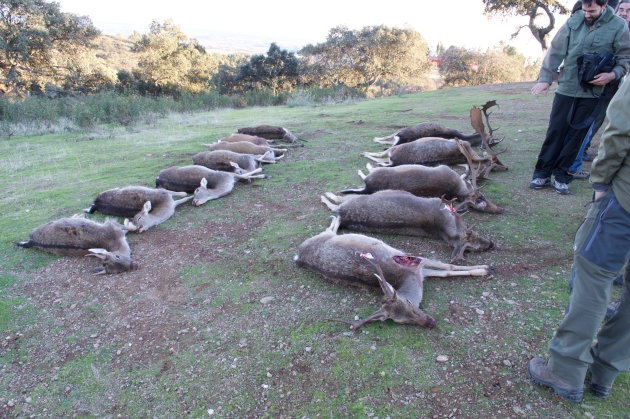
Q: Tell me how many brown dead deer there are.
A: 12